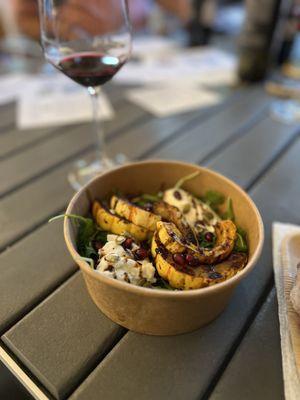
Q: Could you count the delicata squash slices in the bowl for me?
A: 4